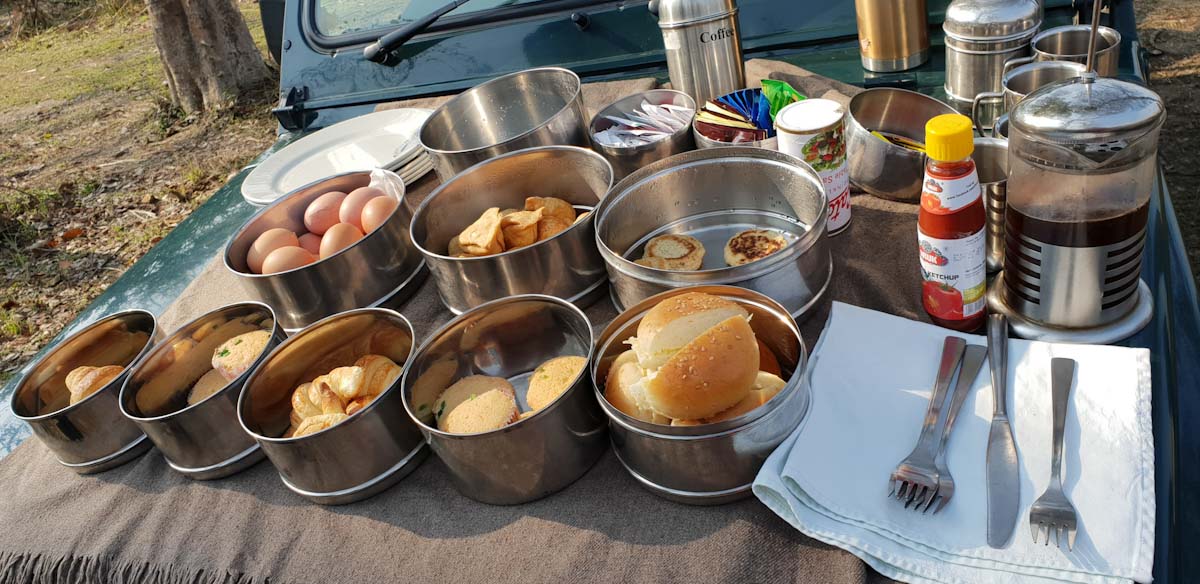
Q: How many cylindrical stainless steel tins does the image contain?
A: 12